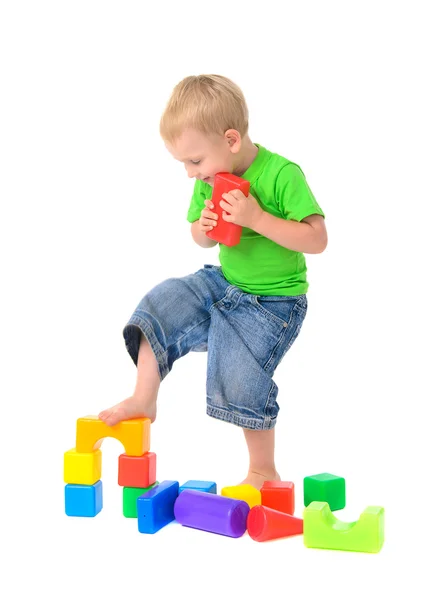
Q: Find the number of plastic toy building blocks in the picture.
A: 14